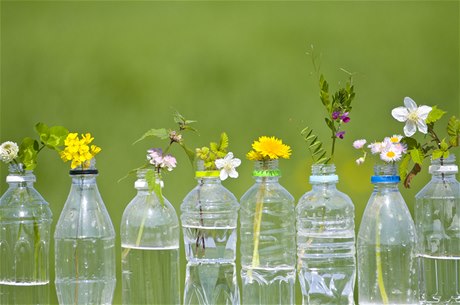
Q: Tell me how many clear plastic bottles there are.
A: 8